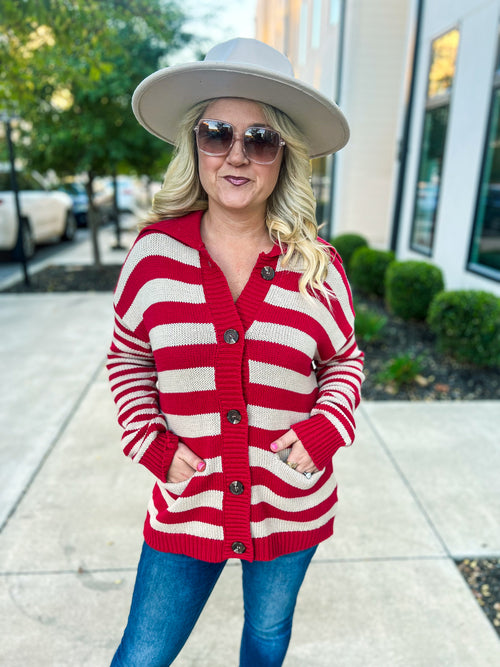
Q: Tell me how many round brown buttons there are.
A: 5